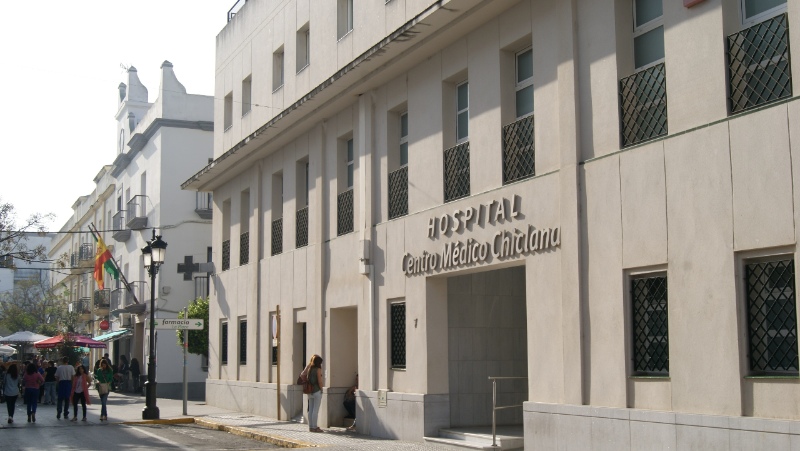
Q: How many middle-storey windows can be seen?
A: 10